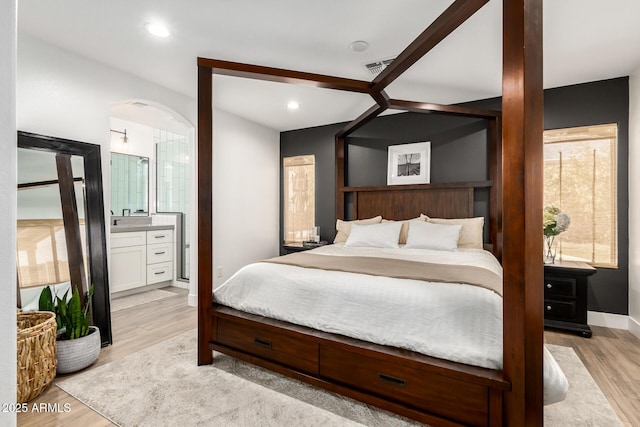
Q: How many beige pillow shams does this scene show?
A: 3